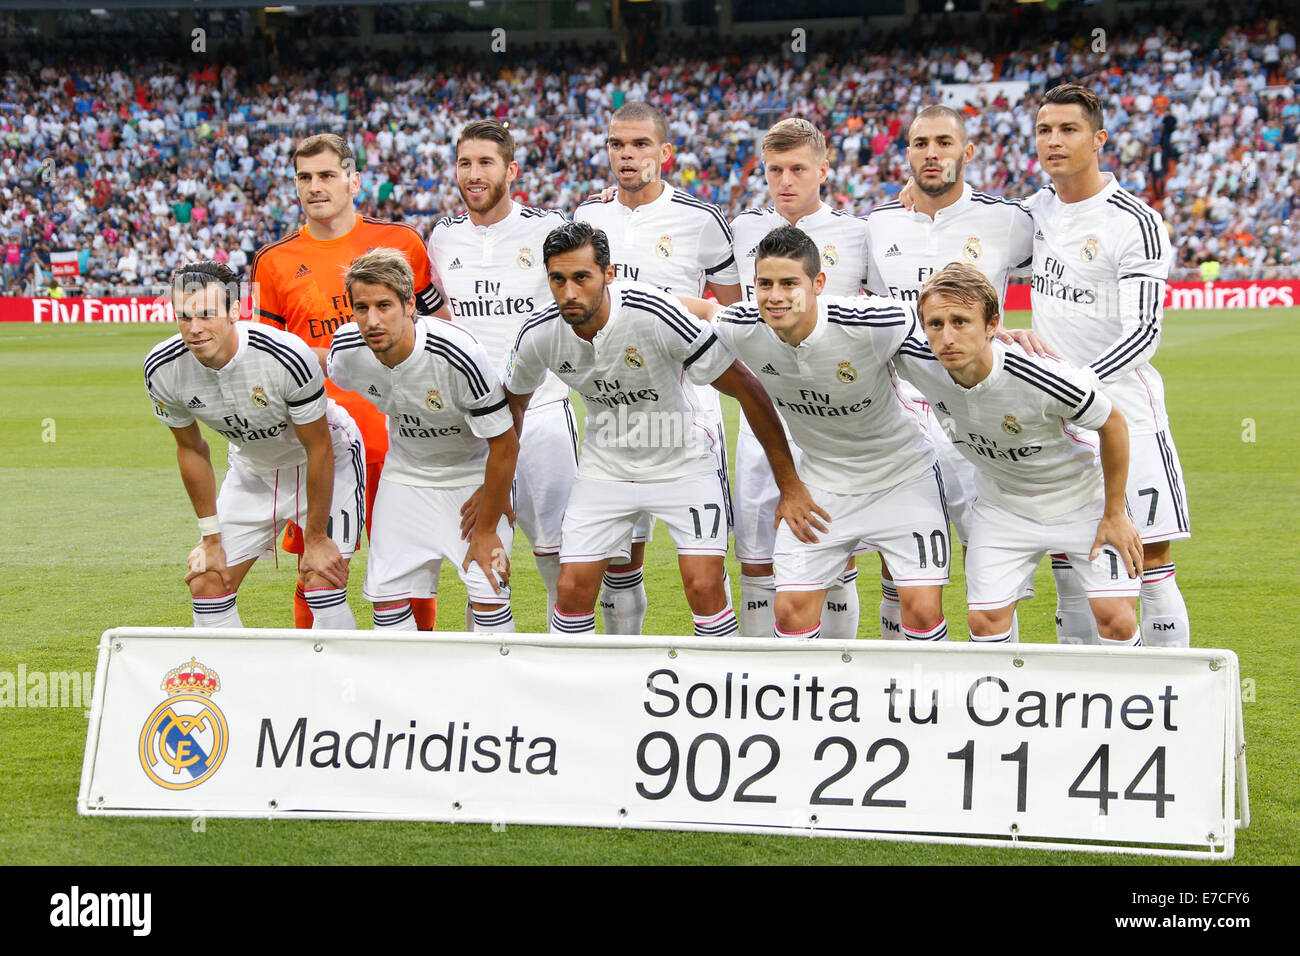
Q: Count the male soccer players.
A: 11